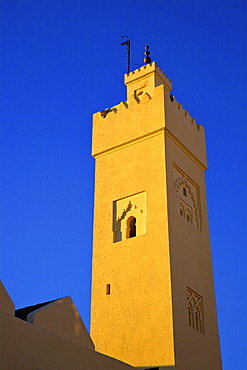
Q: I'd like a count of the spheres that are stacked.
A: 3